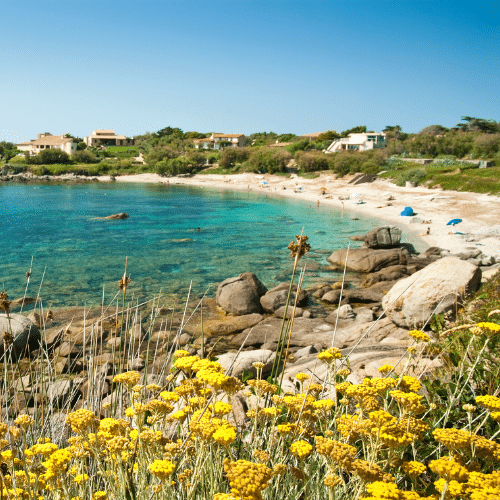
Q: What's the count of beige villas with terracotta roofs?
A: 3